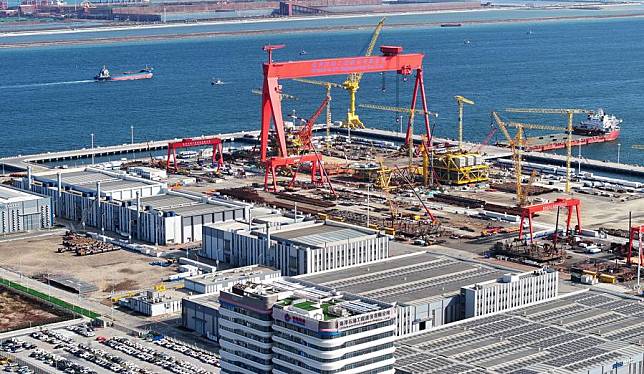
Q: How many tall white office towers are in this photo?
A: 2